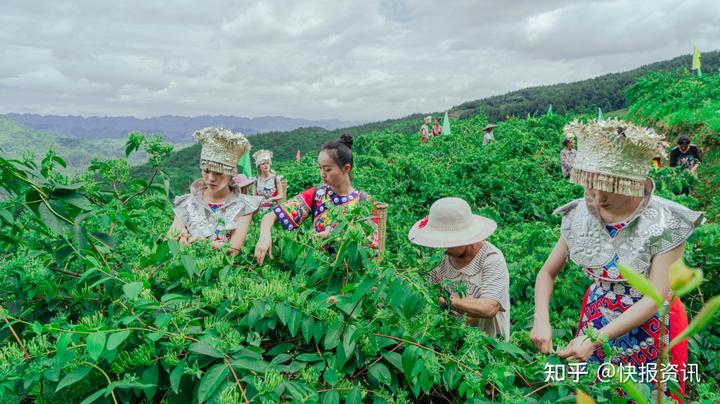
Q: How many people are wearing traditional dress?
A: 4